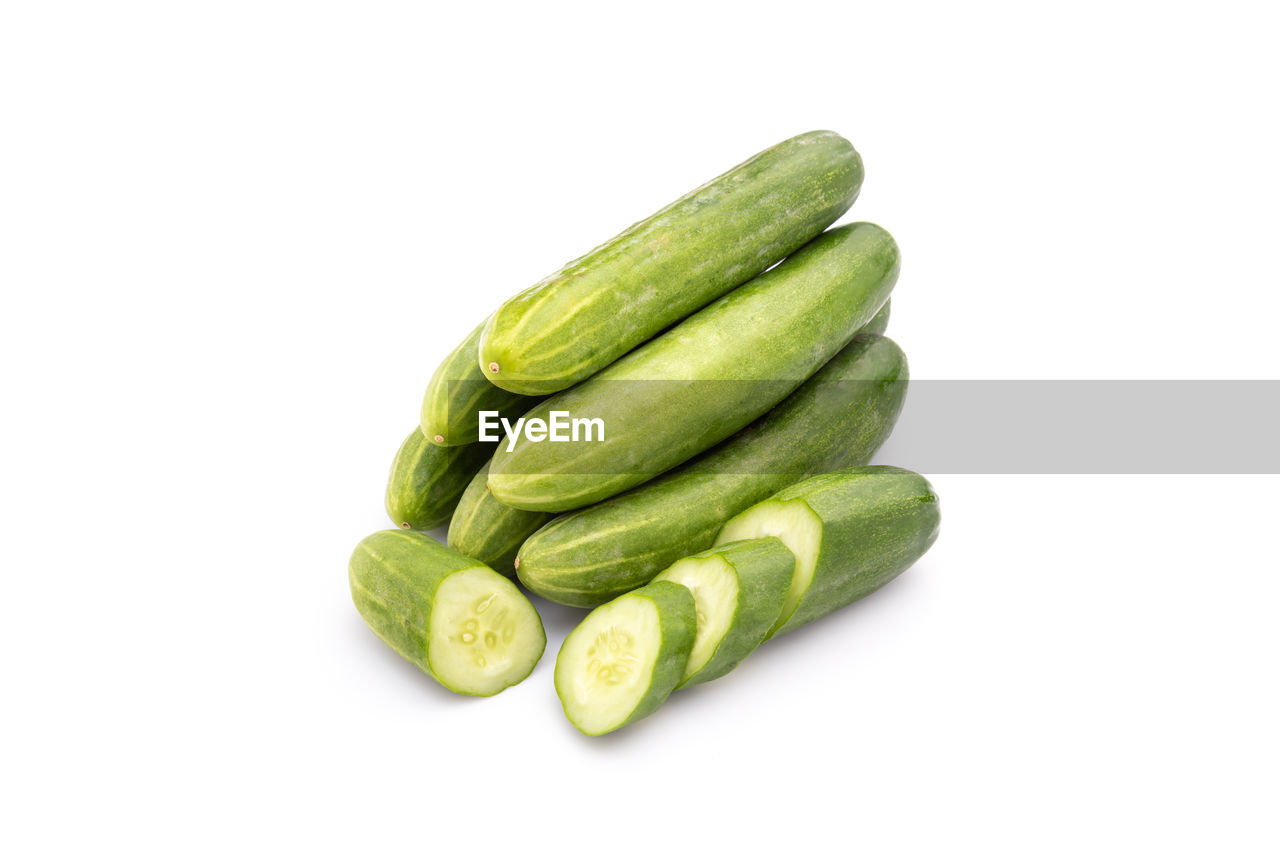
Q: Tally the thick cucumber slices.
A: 2